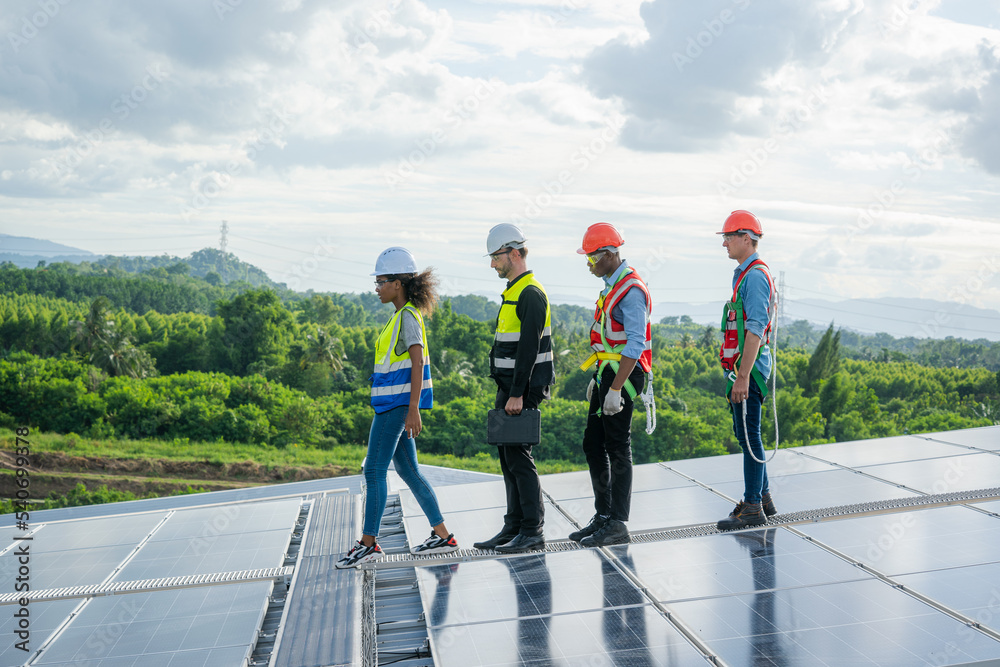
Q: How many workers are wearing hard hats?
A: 4